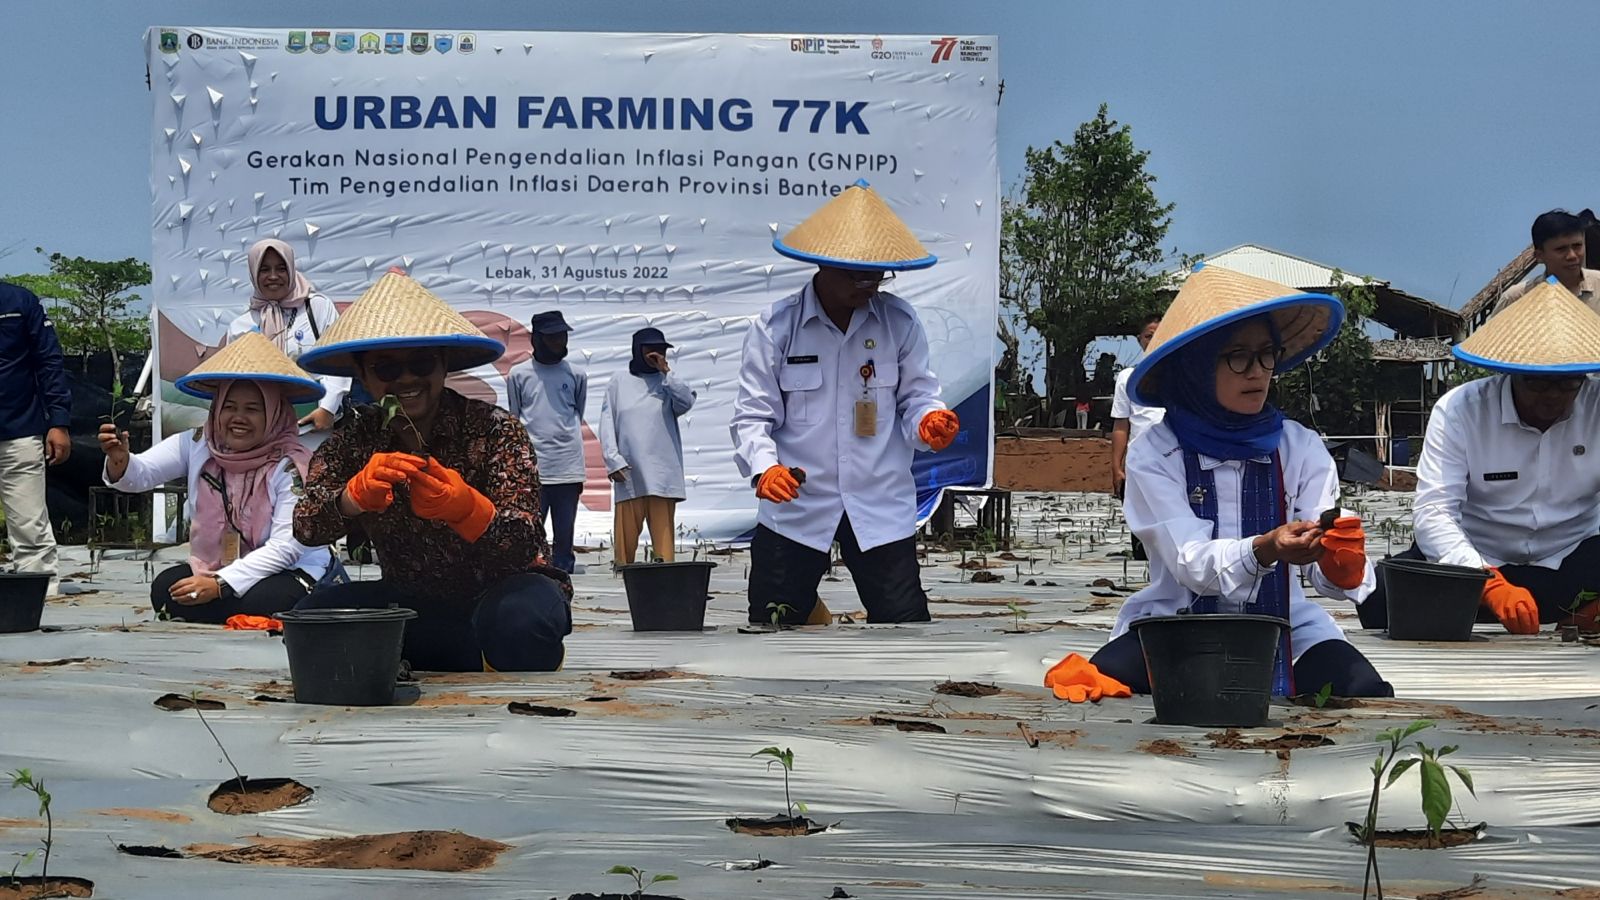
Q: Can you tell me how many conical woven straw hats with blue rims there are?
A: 5